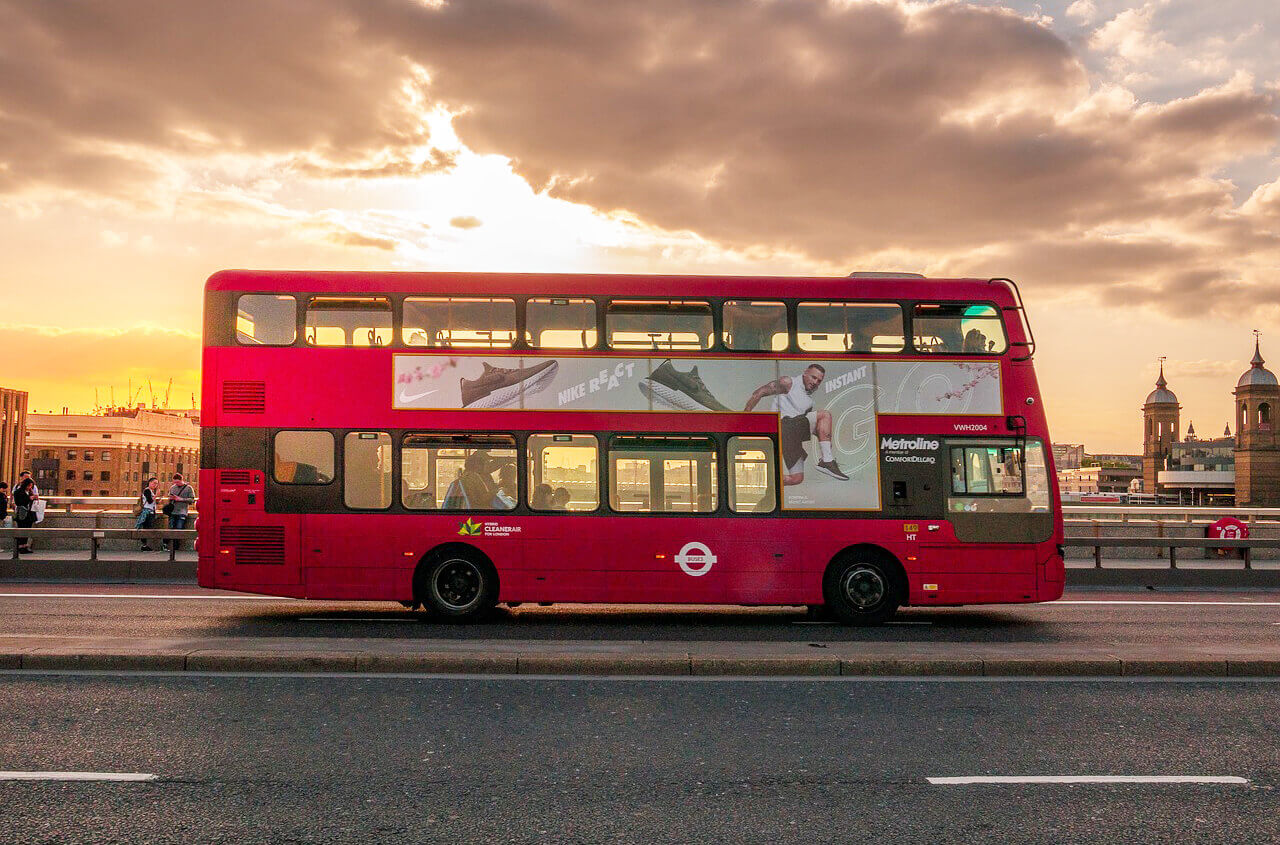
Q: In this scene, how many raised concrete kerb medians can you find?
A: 1